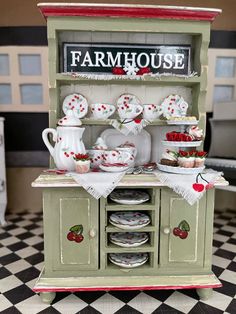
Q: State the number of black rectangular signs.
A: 1